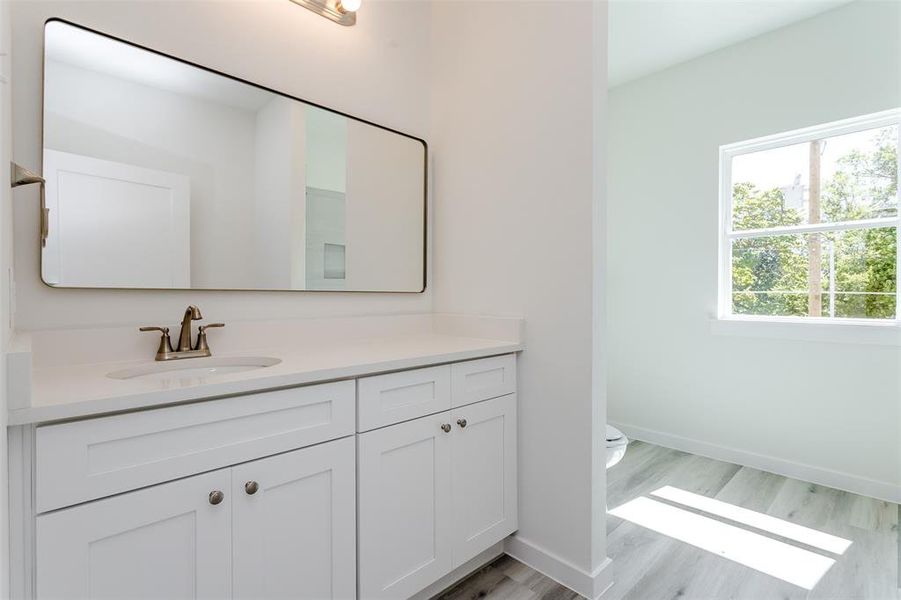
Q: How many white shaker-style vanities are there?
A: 1